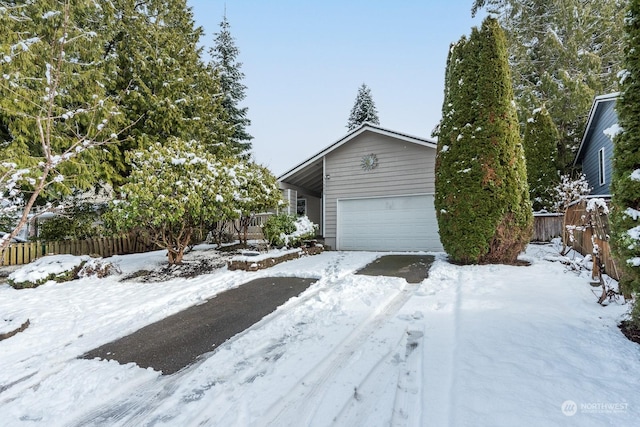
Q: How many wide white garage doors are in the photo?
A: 1